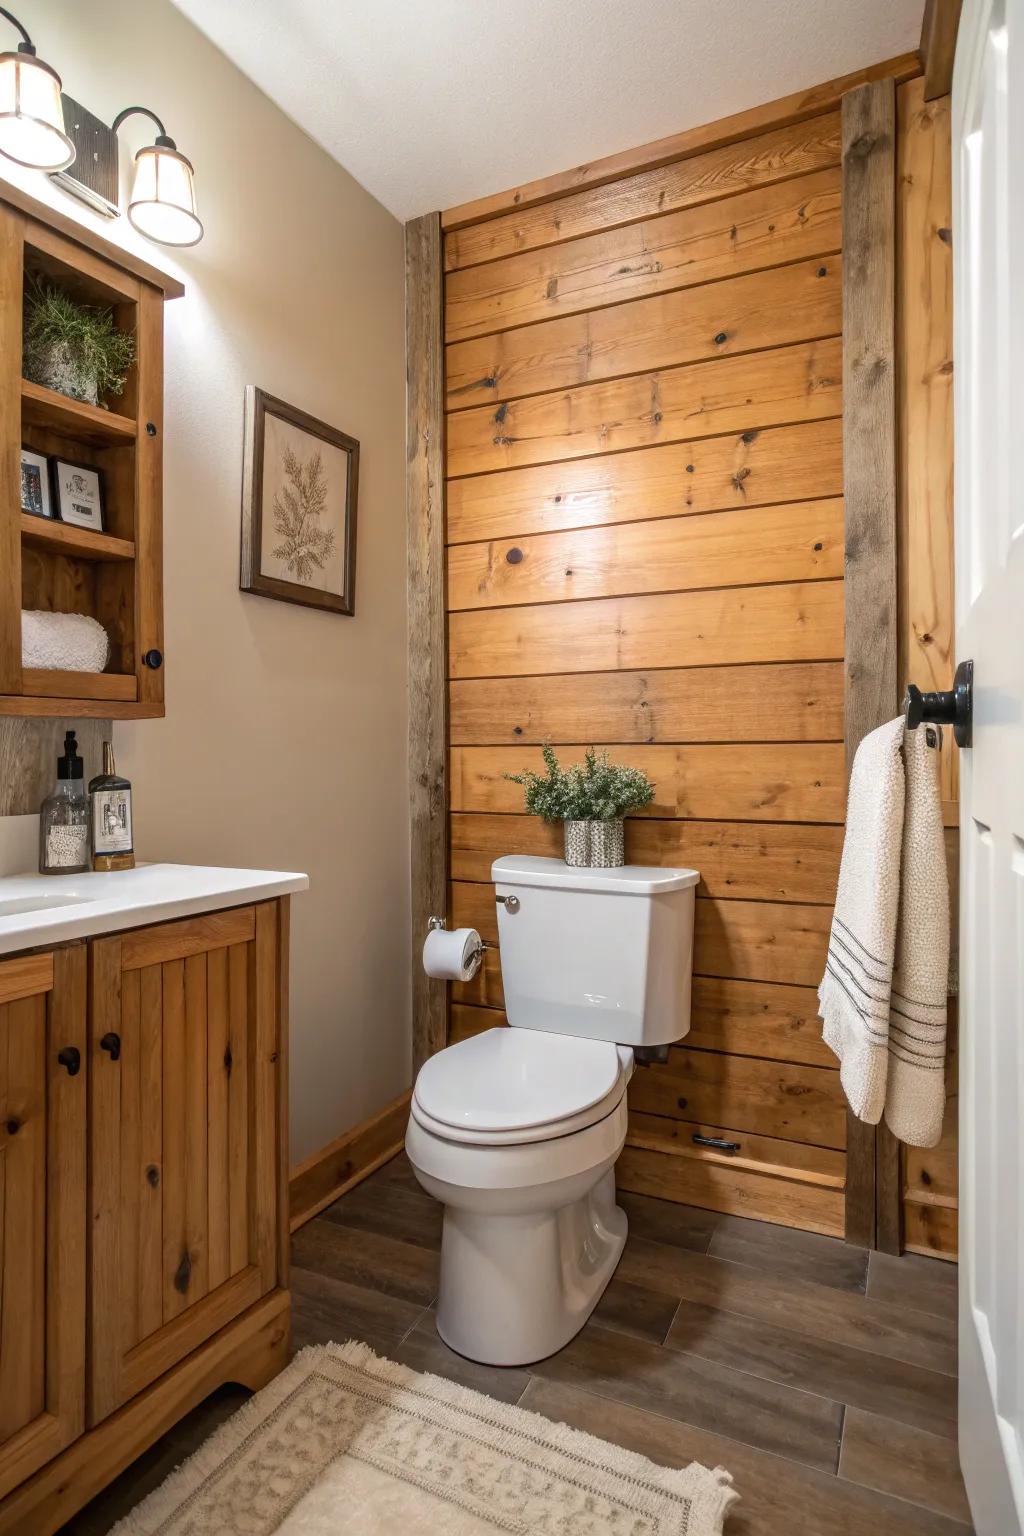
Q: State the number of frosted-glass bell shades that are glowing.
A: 2